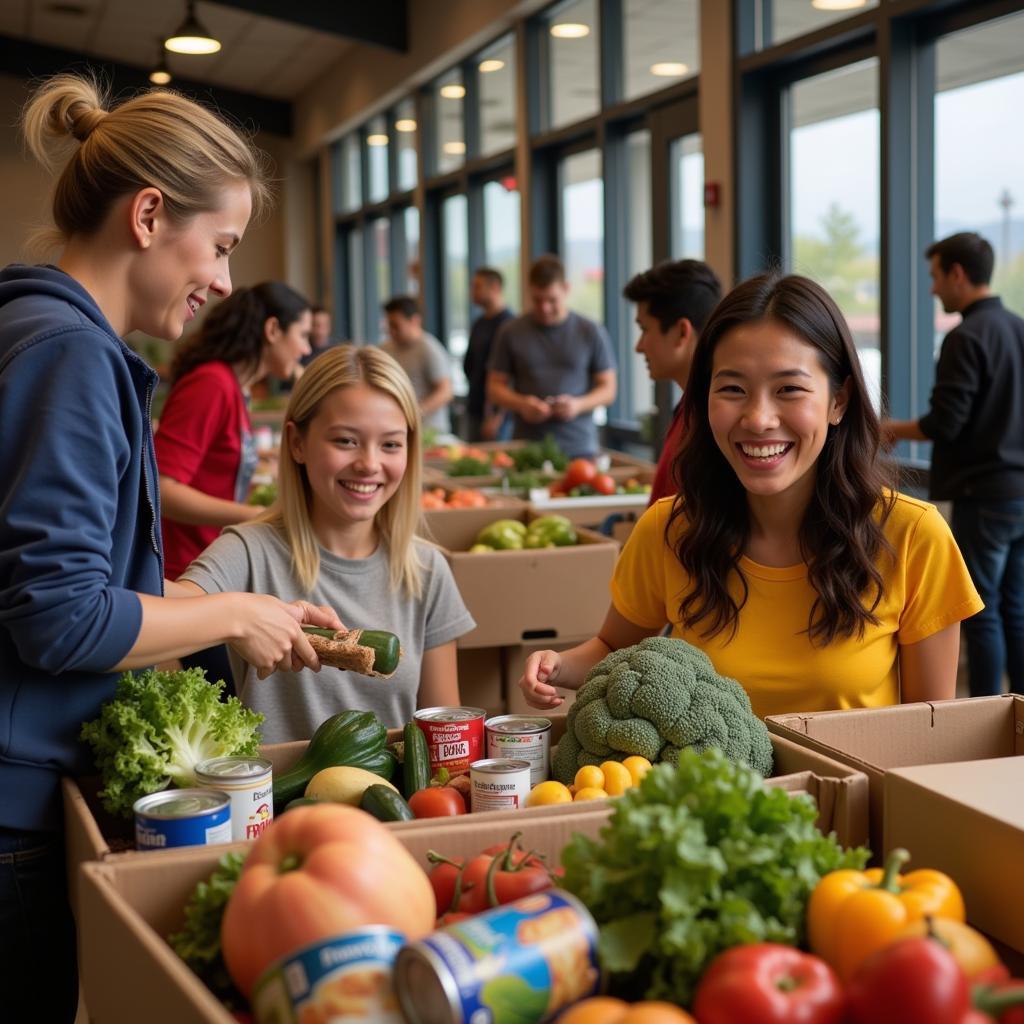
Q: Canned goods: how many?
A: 7